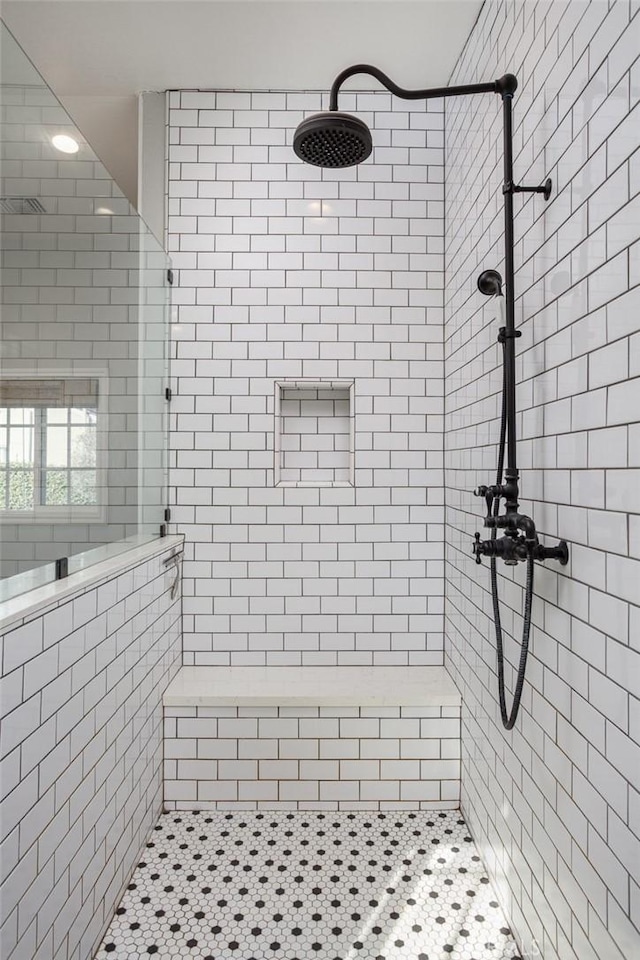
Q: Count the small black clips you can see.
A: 5